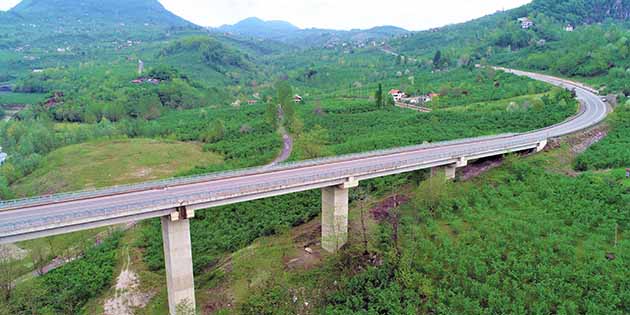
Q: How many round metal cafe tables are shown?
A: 0